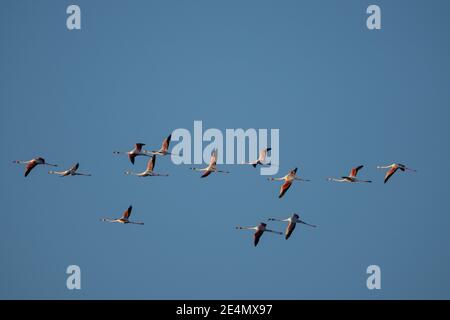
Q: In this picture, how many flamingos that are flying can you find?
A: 13